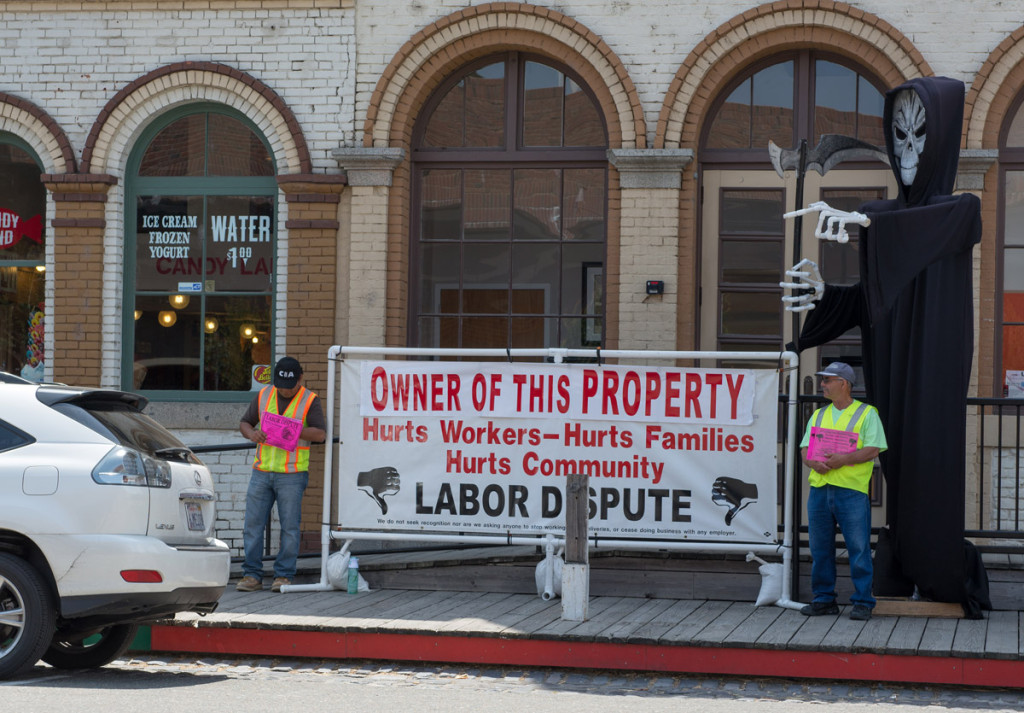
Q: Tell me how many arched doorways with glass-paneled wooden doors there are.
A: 1